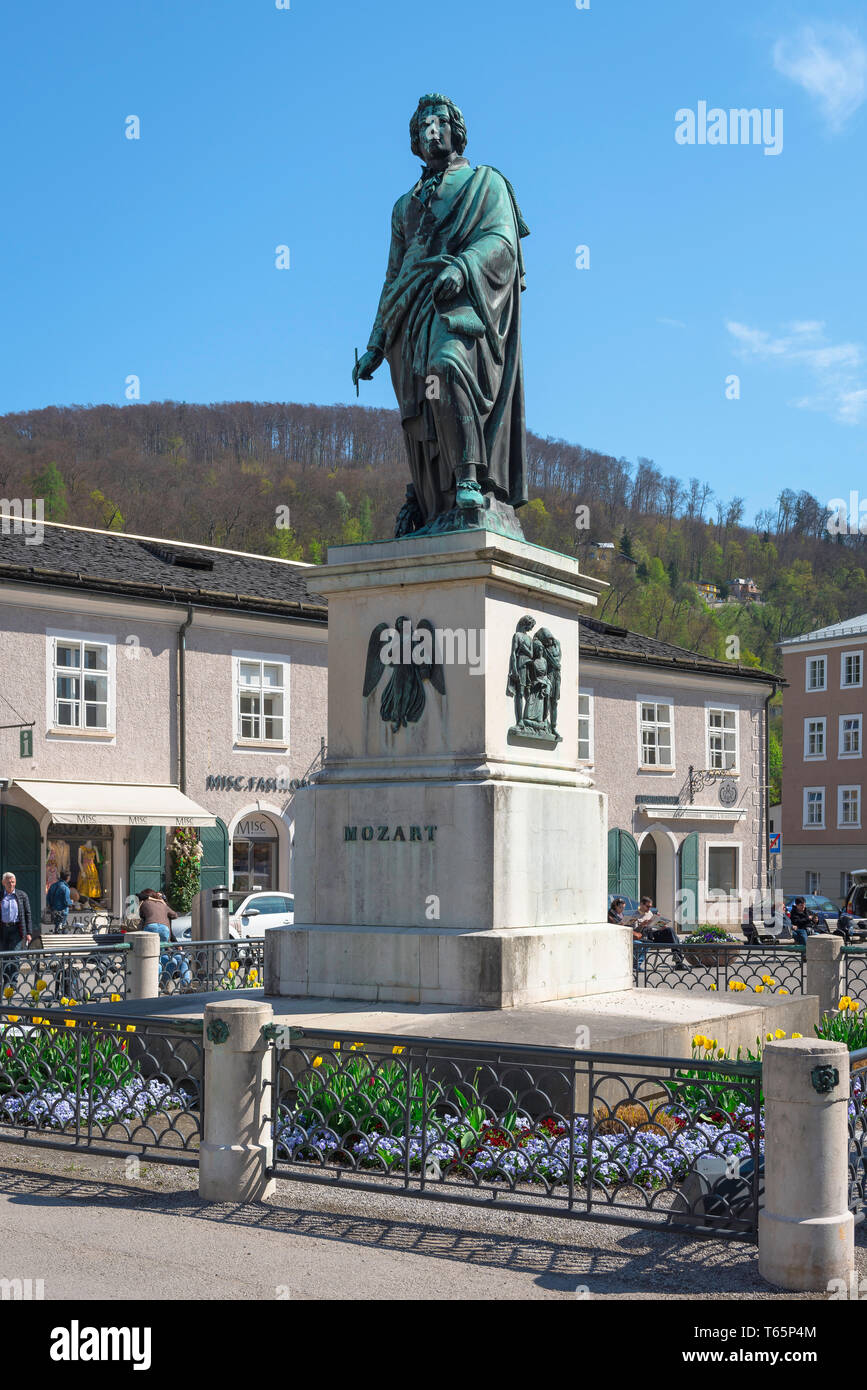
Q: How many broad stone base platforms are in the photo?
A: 1